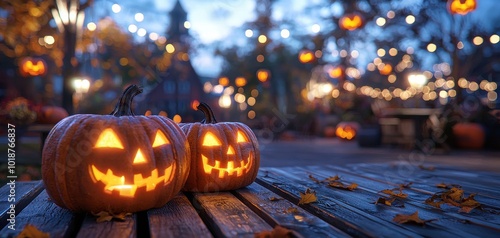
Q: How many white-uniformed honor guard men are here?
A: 0